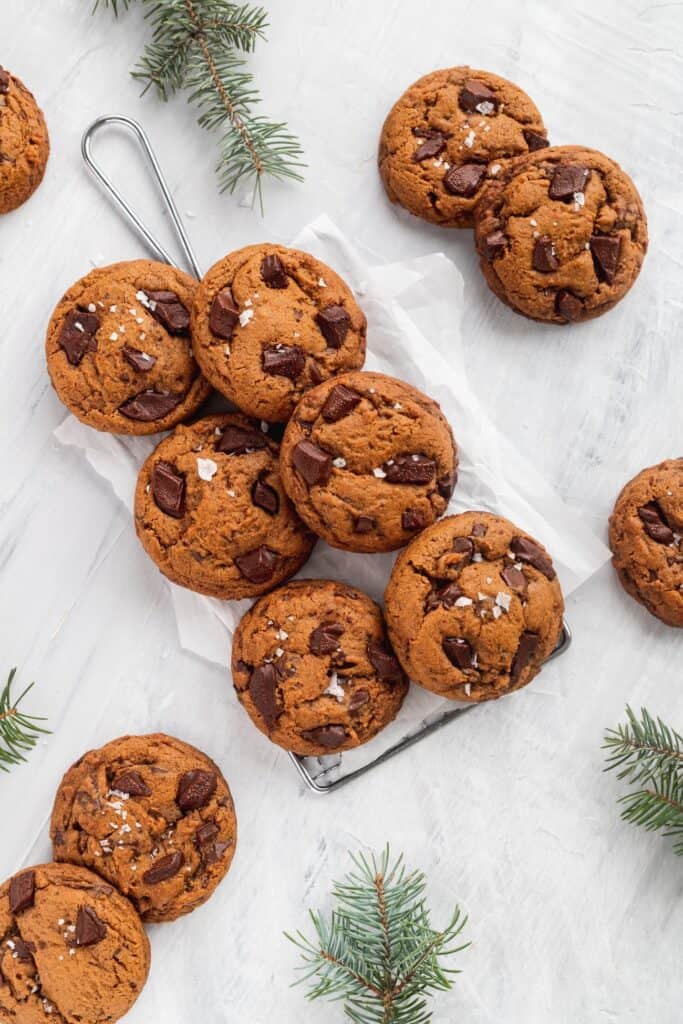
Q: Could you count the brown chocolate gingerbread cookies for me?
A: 12